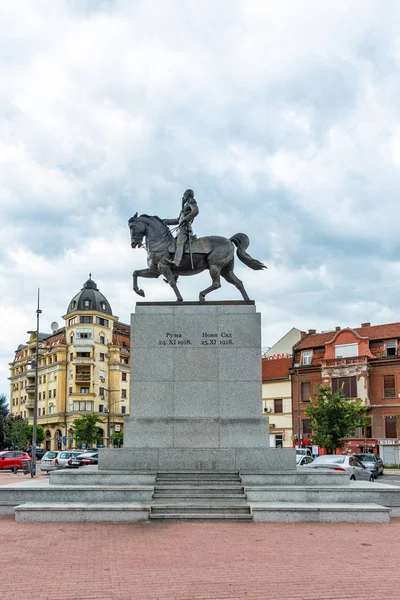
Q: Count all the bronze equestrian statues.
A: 1